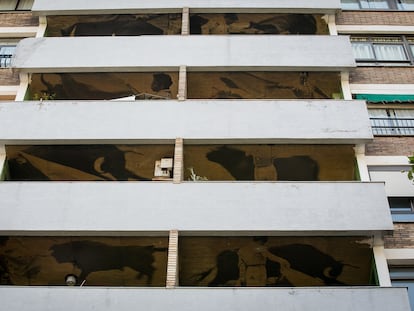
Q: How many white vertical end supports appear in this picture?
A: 7